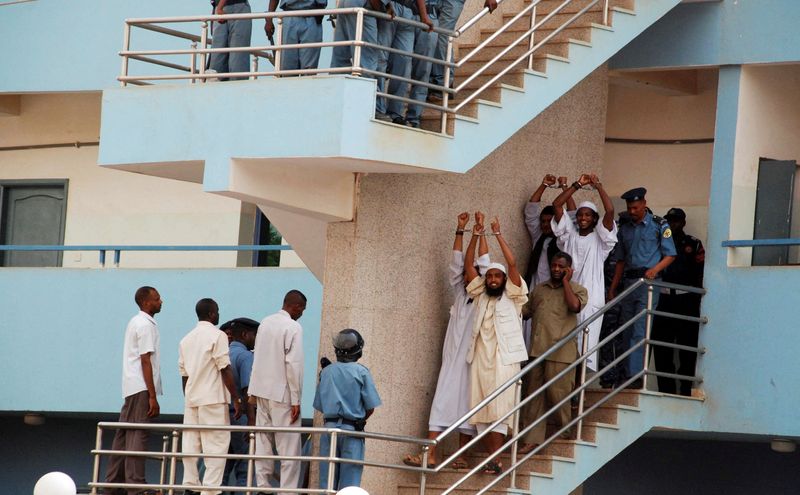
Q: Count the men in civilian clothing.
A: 8